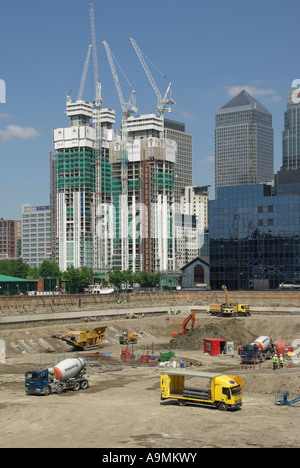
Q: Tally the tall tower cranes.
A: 4